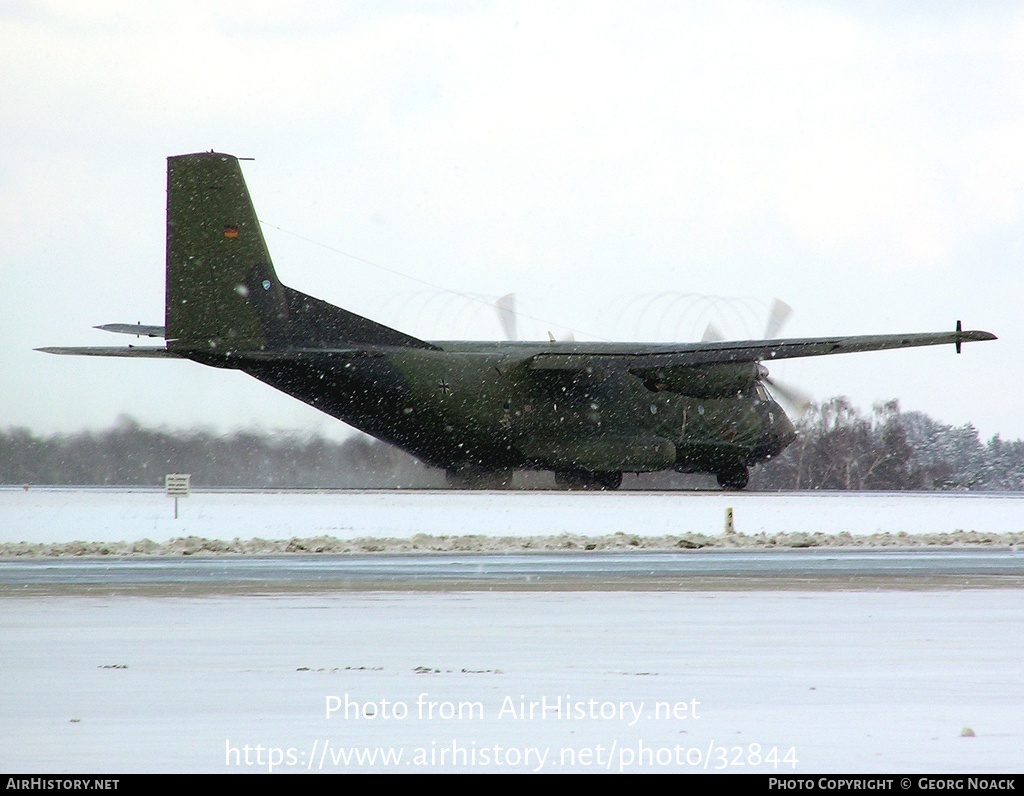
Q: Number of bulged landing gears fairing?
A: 1